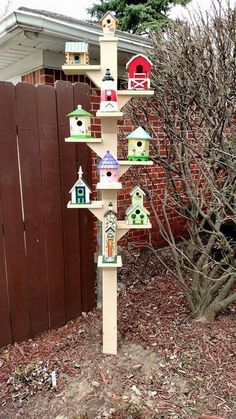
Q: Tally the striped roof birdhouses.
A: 1